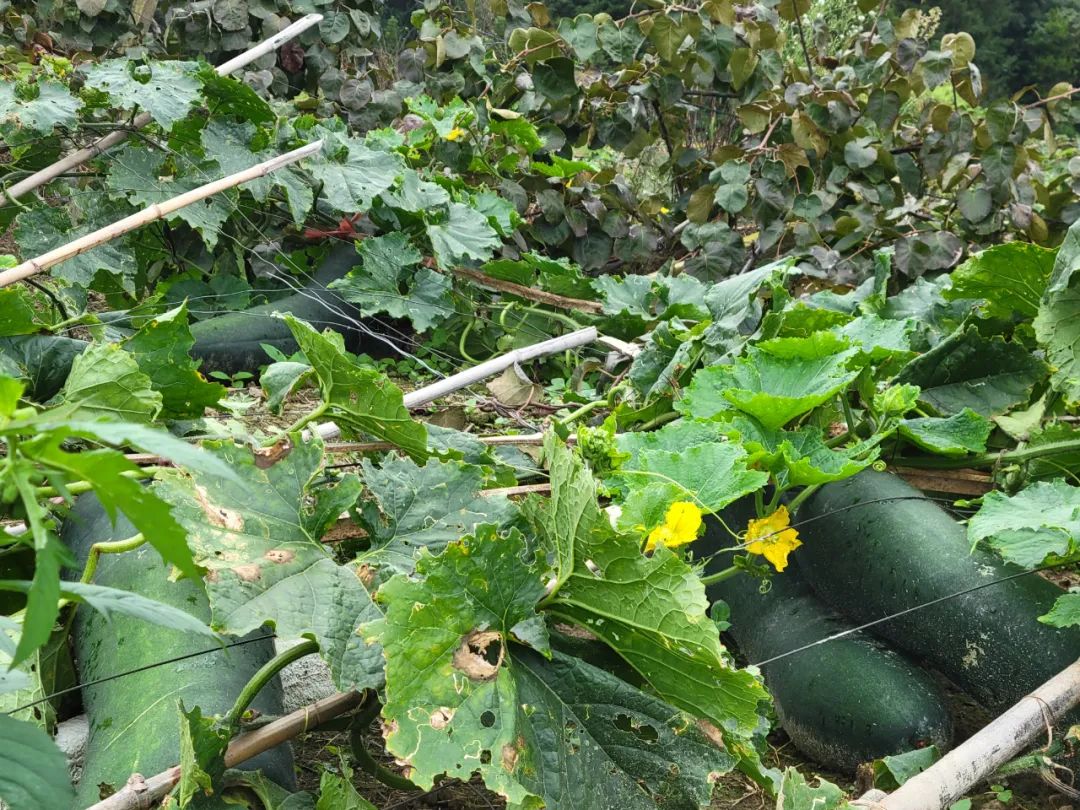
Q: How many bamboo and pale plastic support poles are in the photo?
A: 5